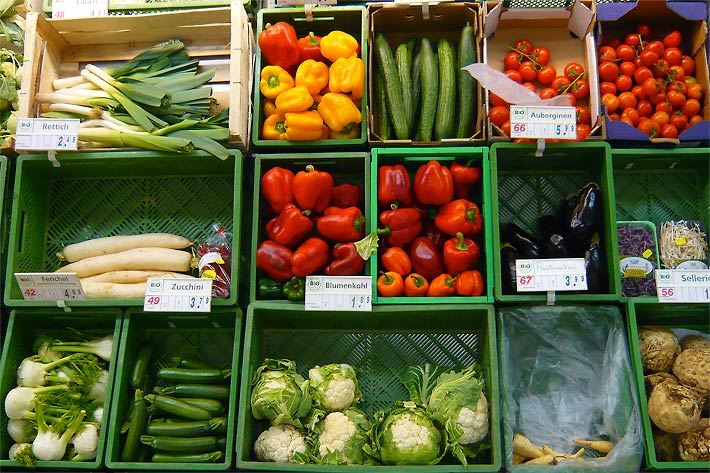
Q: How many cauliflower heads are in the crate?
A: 6